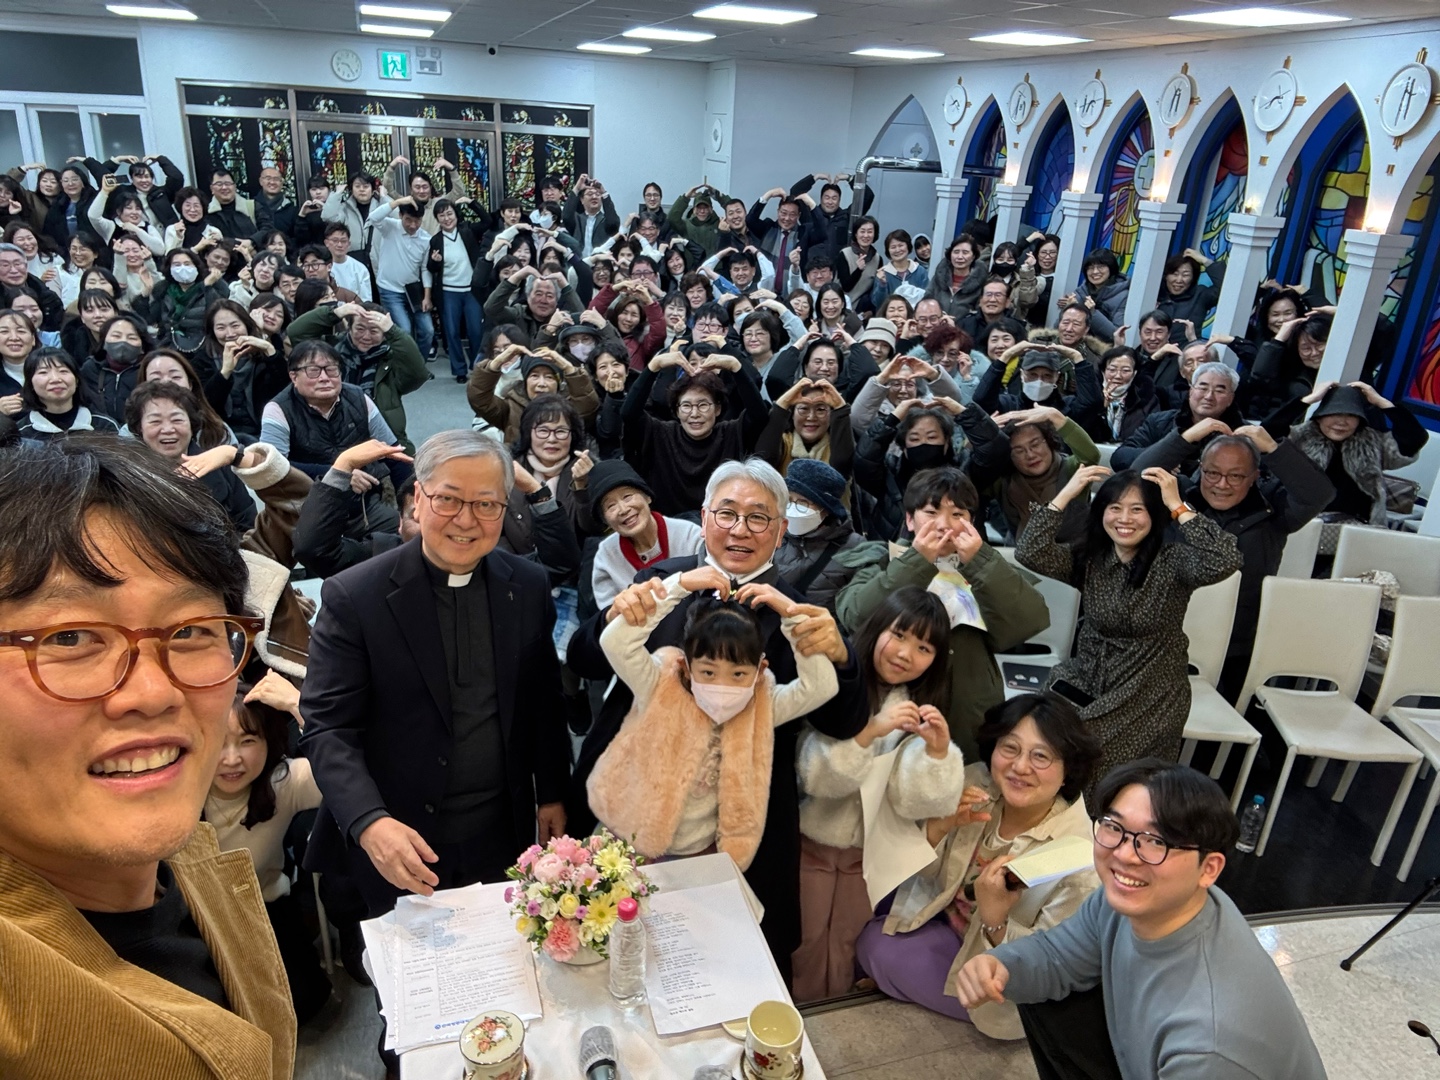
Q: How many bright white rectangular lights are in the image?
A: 9